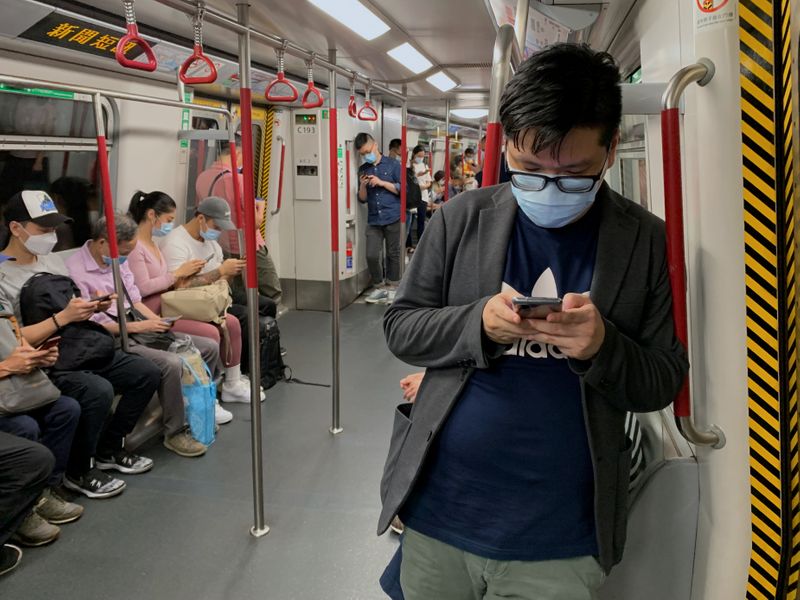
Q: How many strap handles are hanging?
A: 6